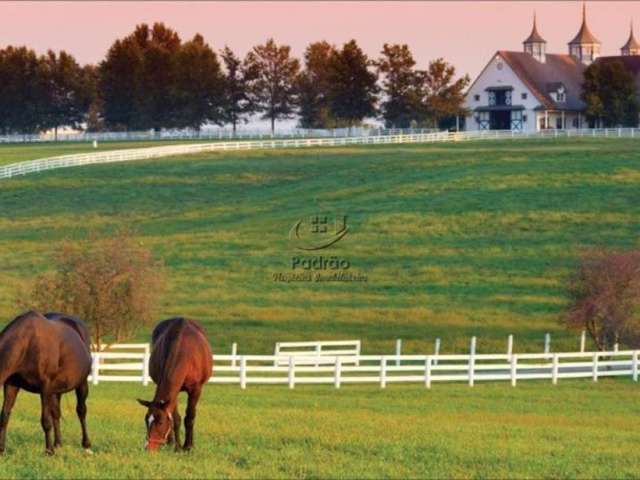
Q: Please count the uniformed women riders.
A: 0